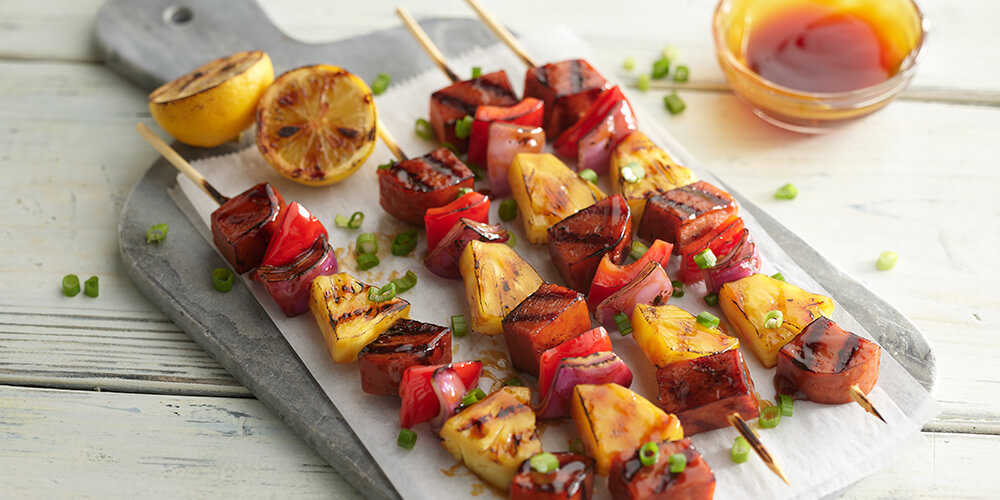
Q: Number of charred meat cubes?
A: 12